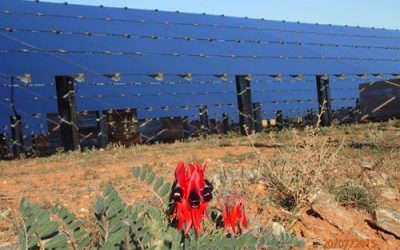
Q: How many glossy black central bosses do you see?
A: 3